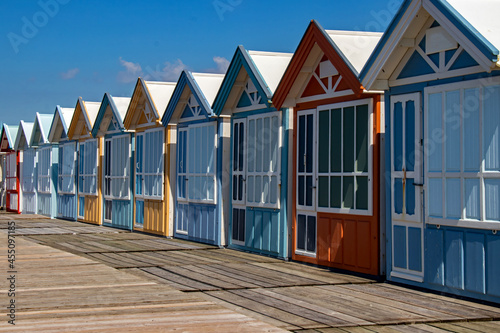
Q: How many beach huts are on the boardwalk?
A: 11